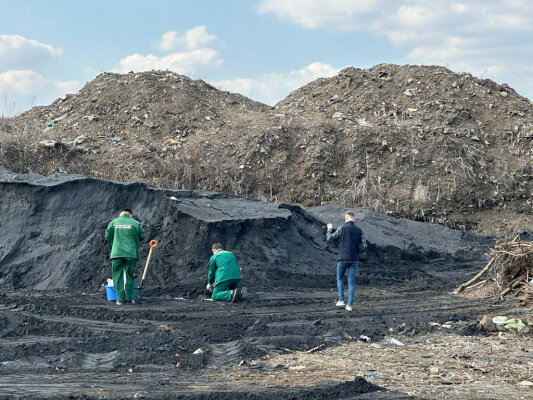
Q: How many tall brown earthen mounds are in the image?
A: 2